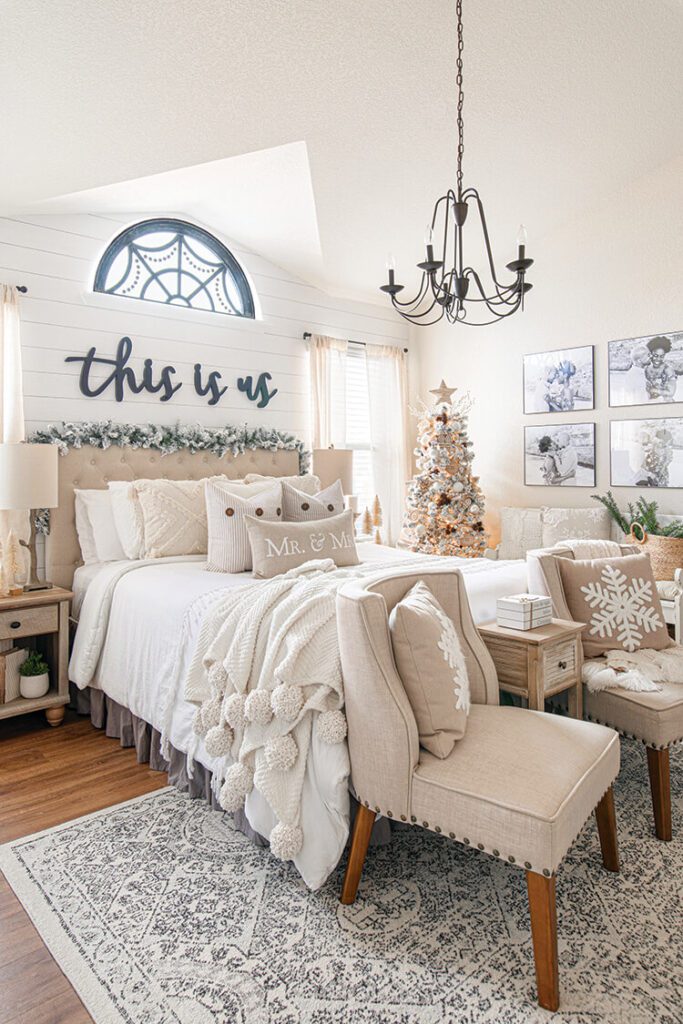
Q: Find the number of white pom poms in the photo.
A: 12